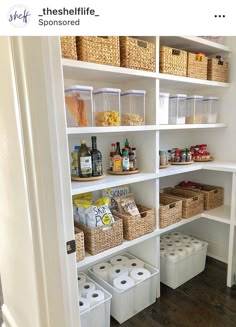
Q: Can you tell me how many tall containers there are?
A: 7